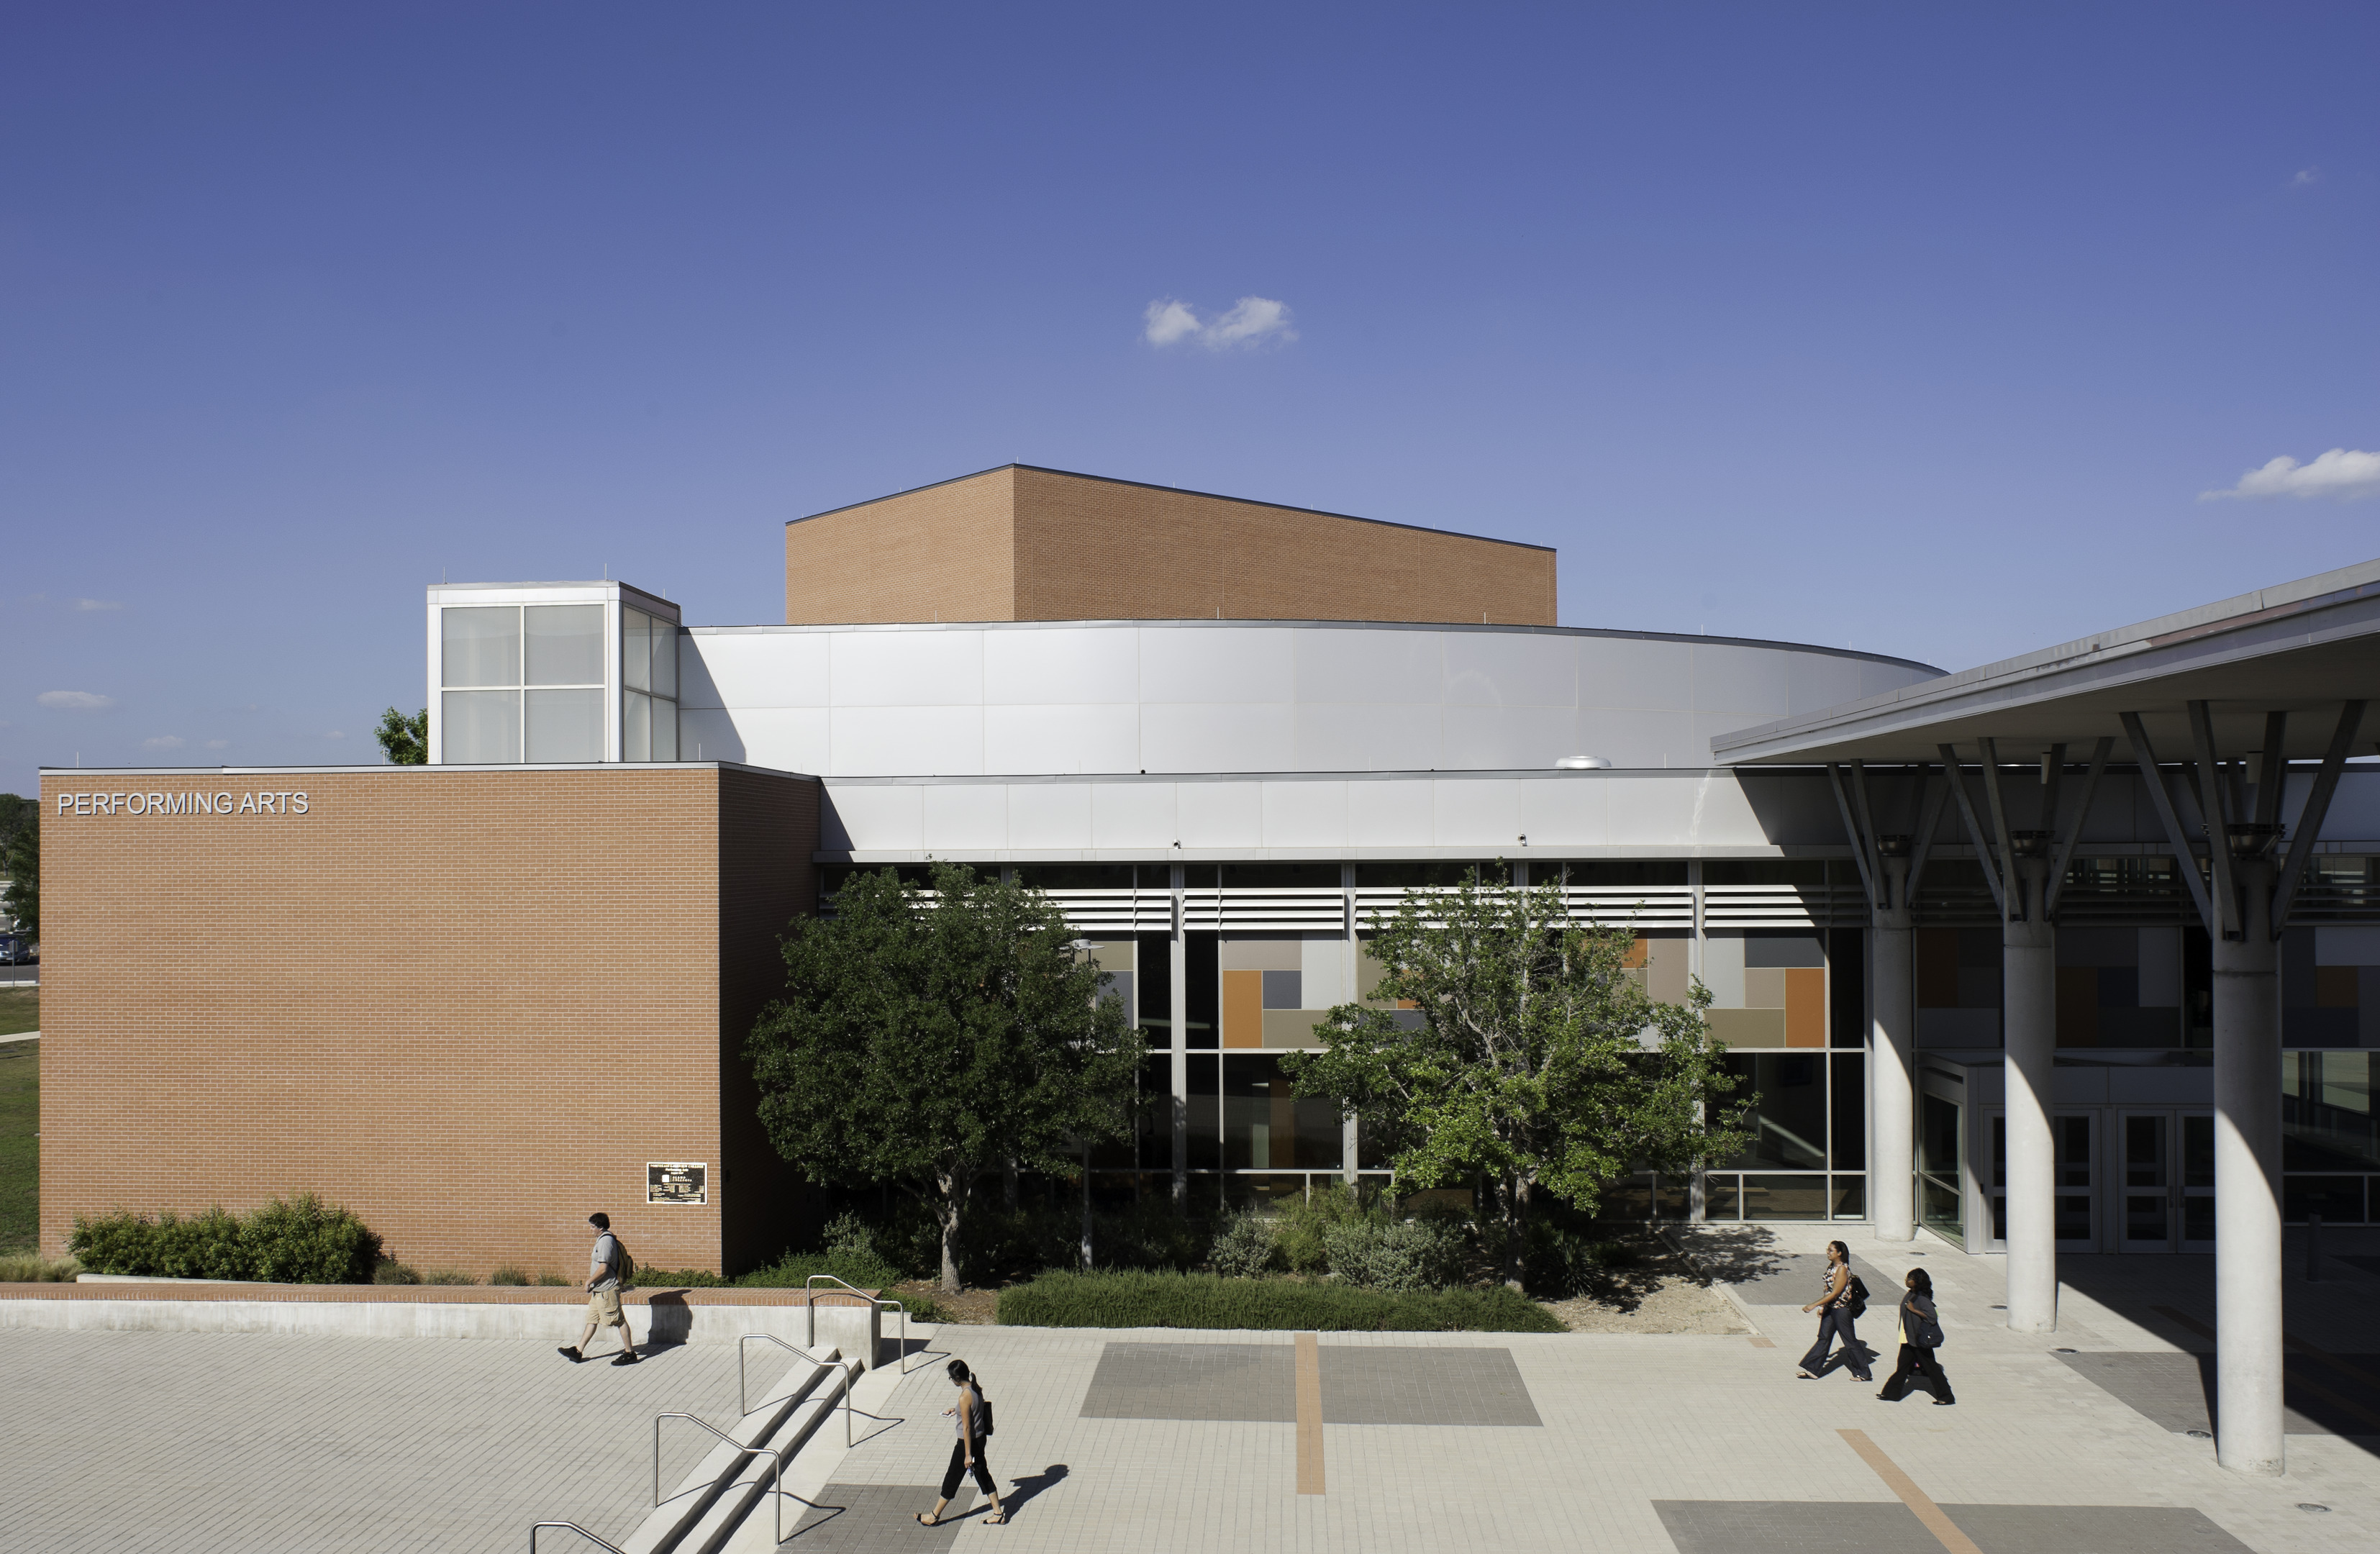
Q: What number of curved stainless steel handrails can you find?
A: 4